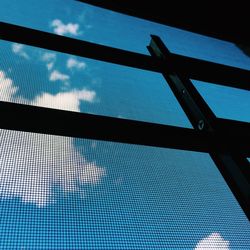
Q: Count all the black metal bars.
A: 3